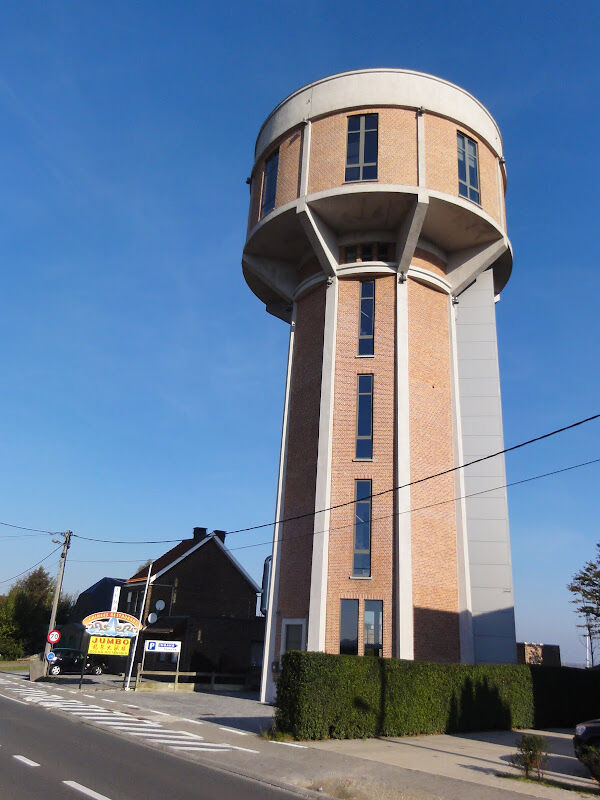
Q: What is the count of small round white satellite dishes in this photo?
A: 2